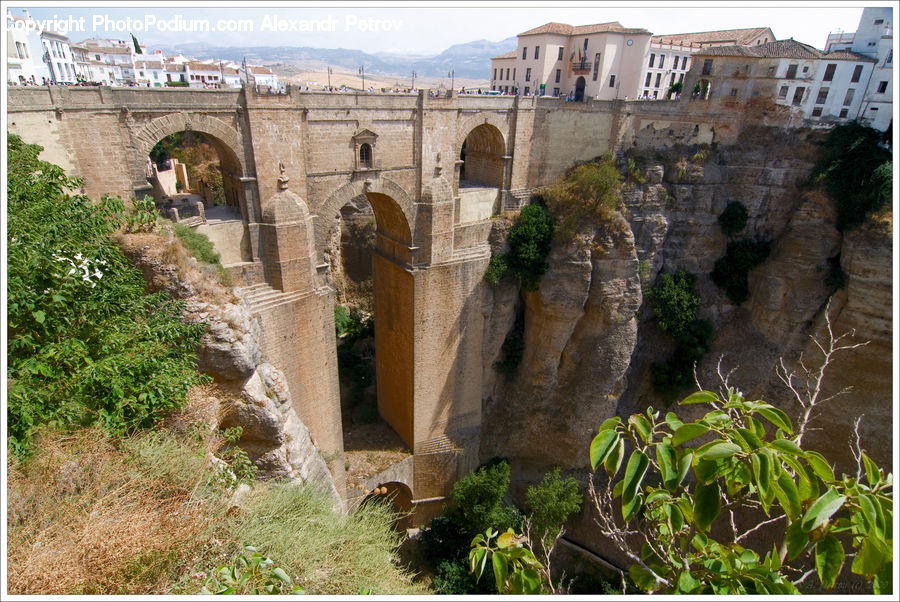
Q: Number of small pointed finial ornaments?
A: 2